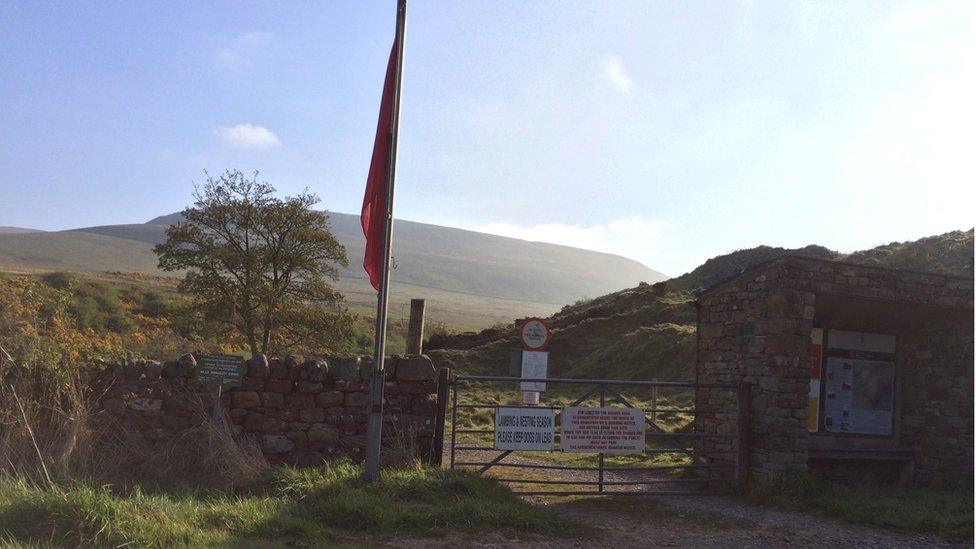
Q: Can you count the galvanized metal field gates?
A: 1